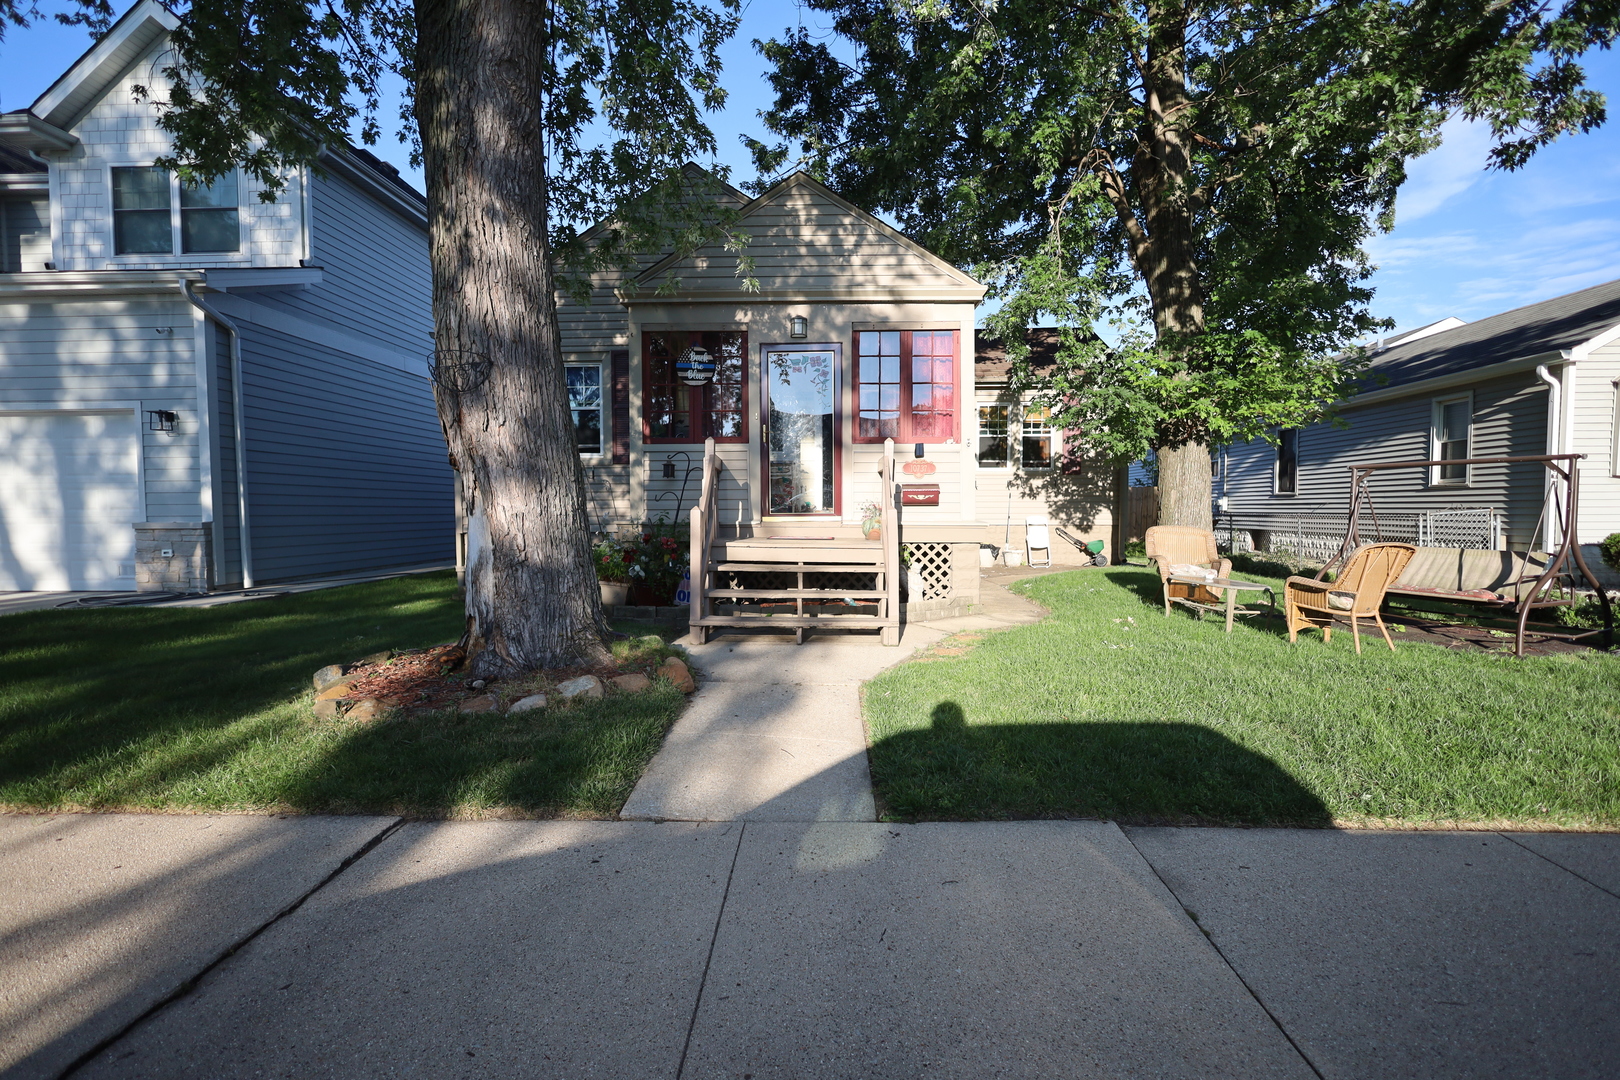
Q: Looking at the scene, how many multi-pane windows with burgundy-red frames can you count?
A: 2